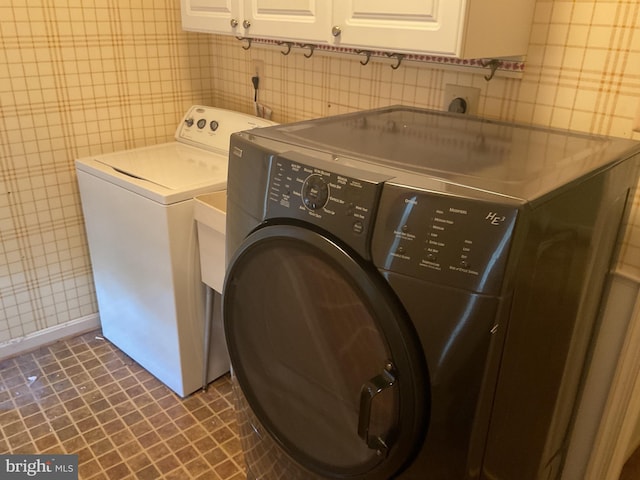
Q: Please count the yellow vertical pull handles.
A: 0